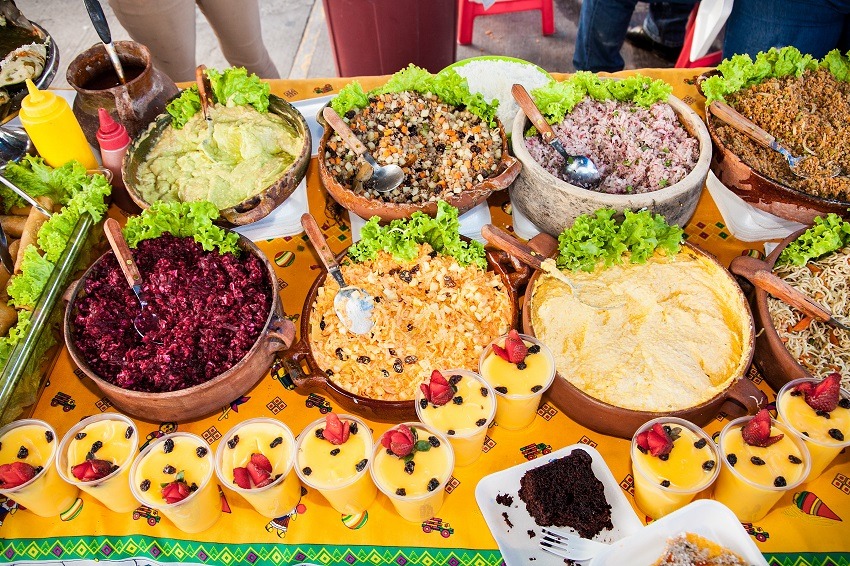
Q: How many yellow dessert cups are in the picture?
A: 11